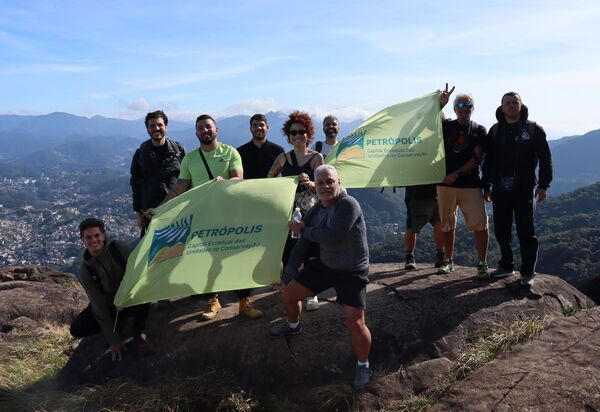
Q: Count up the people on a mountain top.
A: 10